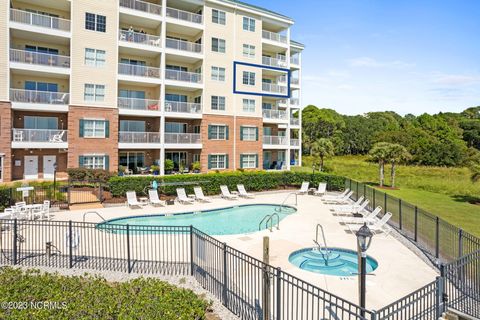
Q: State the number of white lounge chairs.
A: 14